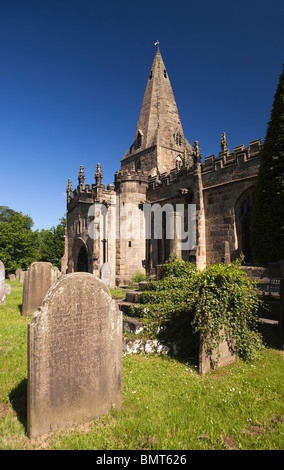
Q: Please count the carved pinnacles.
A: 5